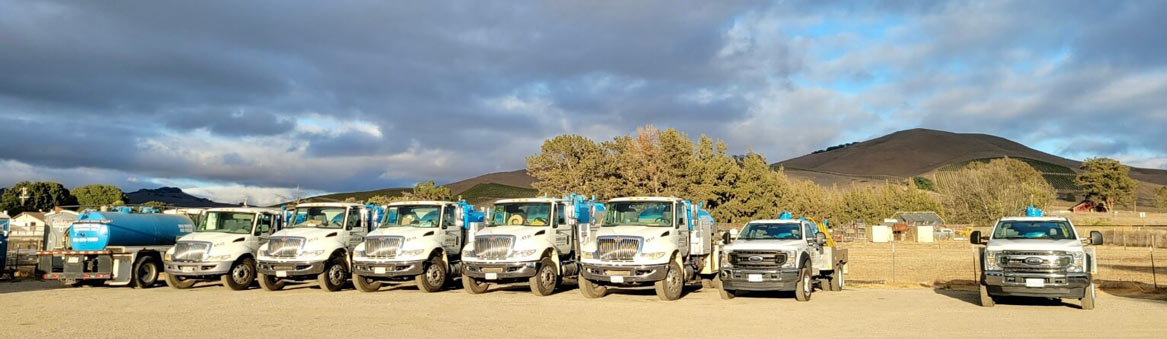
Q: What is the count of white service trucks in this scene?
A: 7